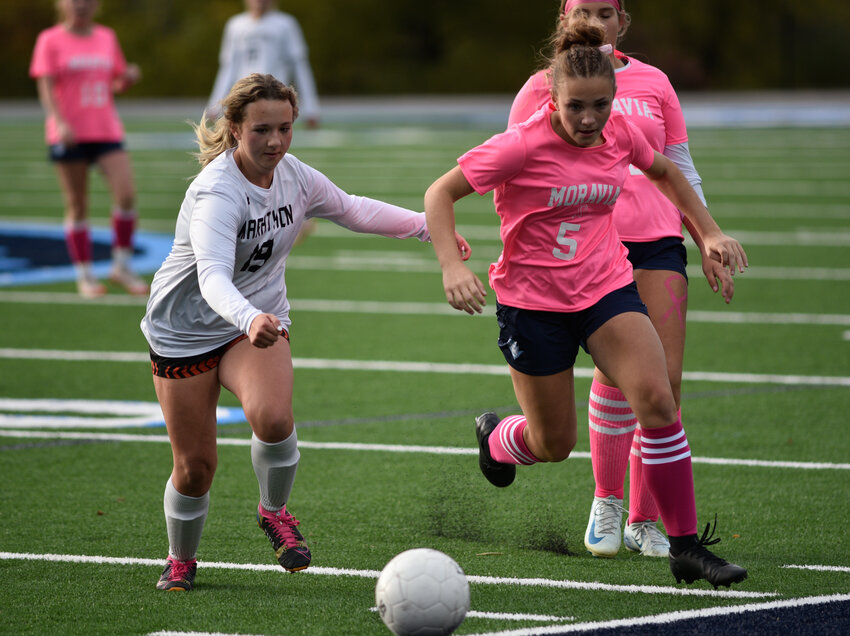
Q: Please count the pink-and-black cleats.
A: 2